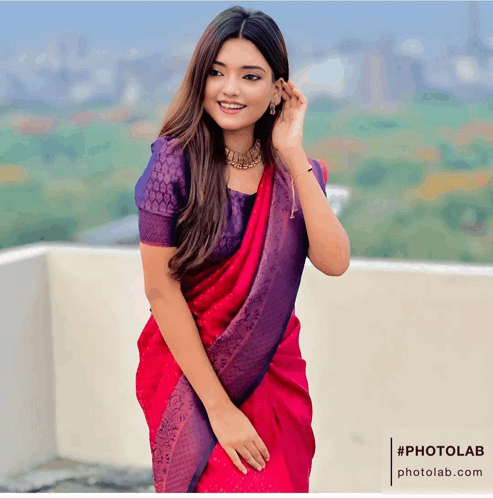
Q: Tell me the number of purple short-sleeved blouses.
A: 1